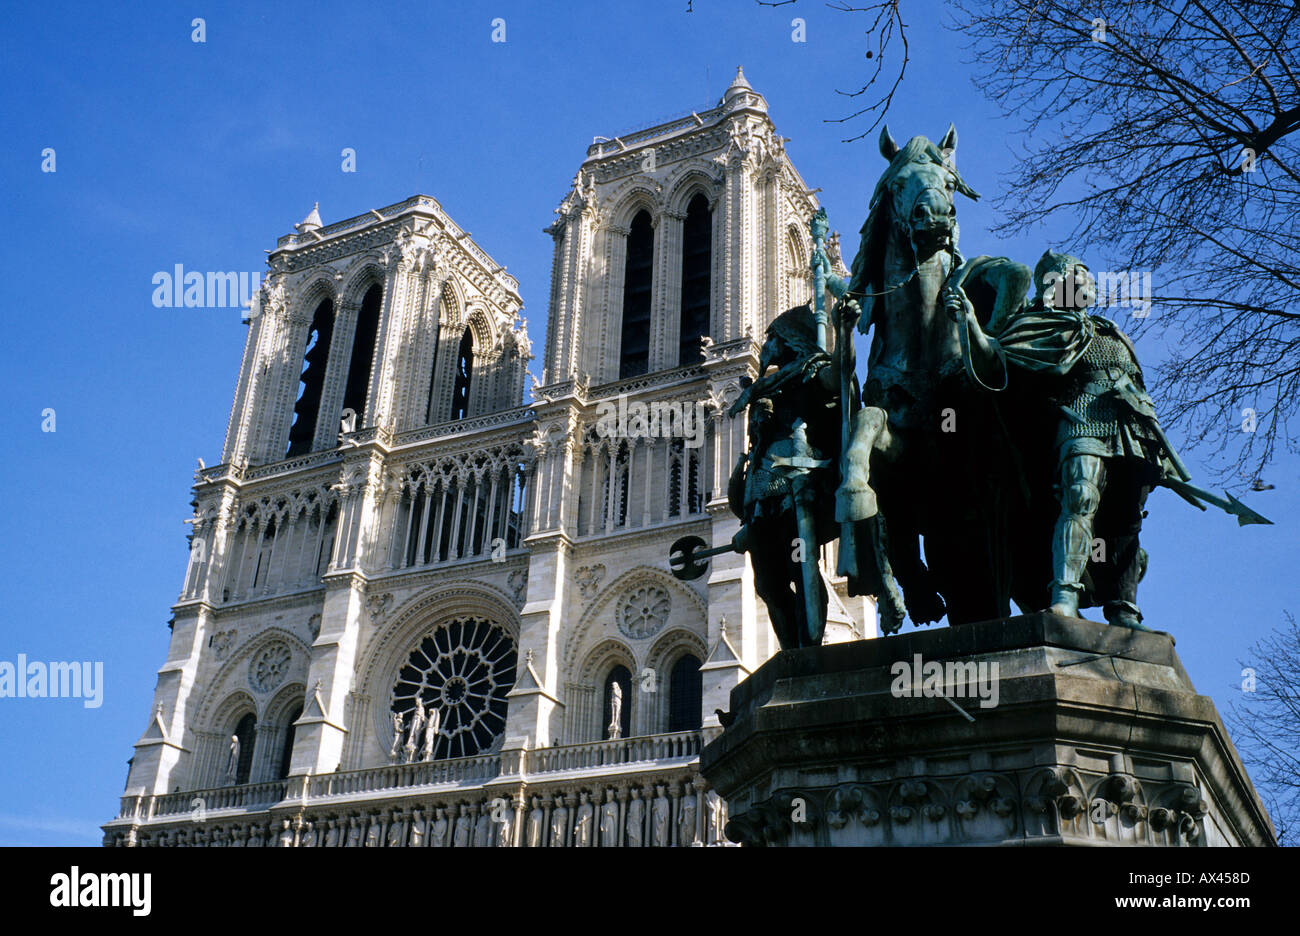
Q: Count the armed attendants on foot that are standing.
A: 2